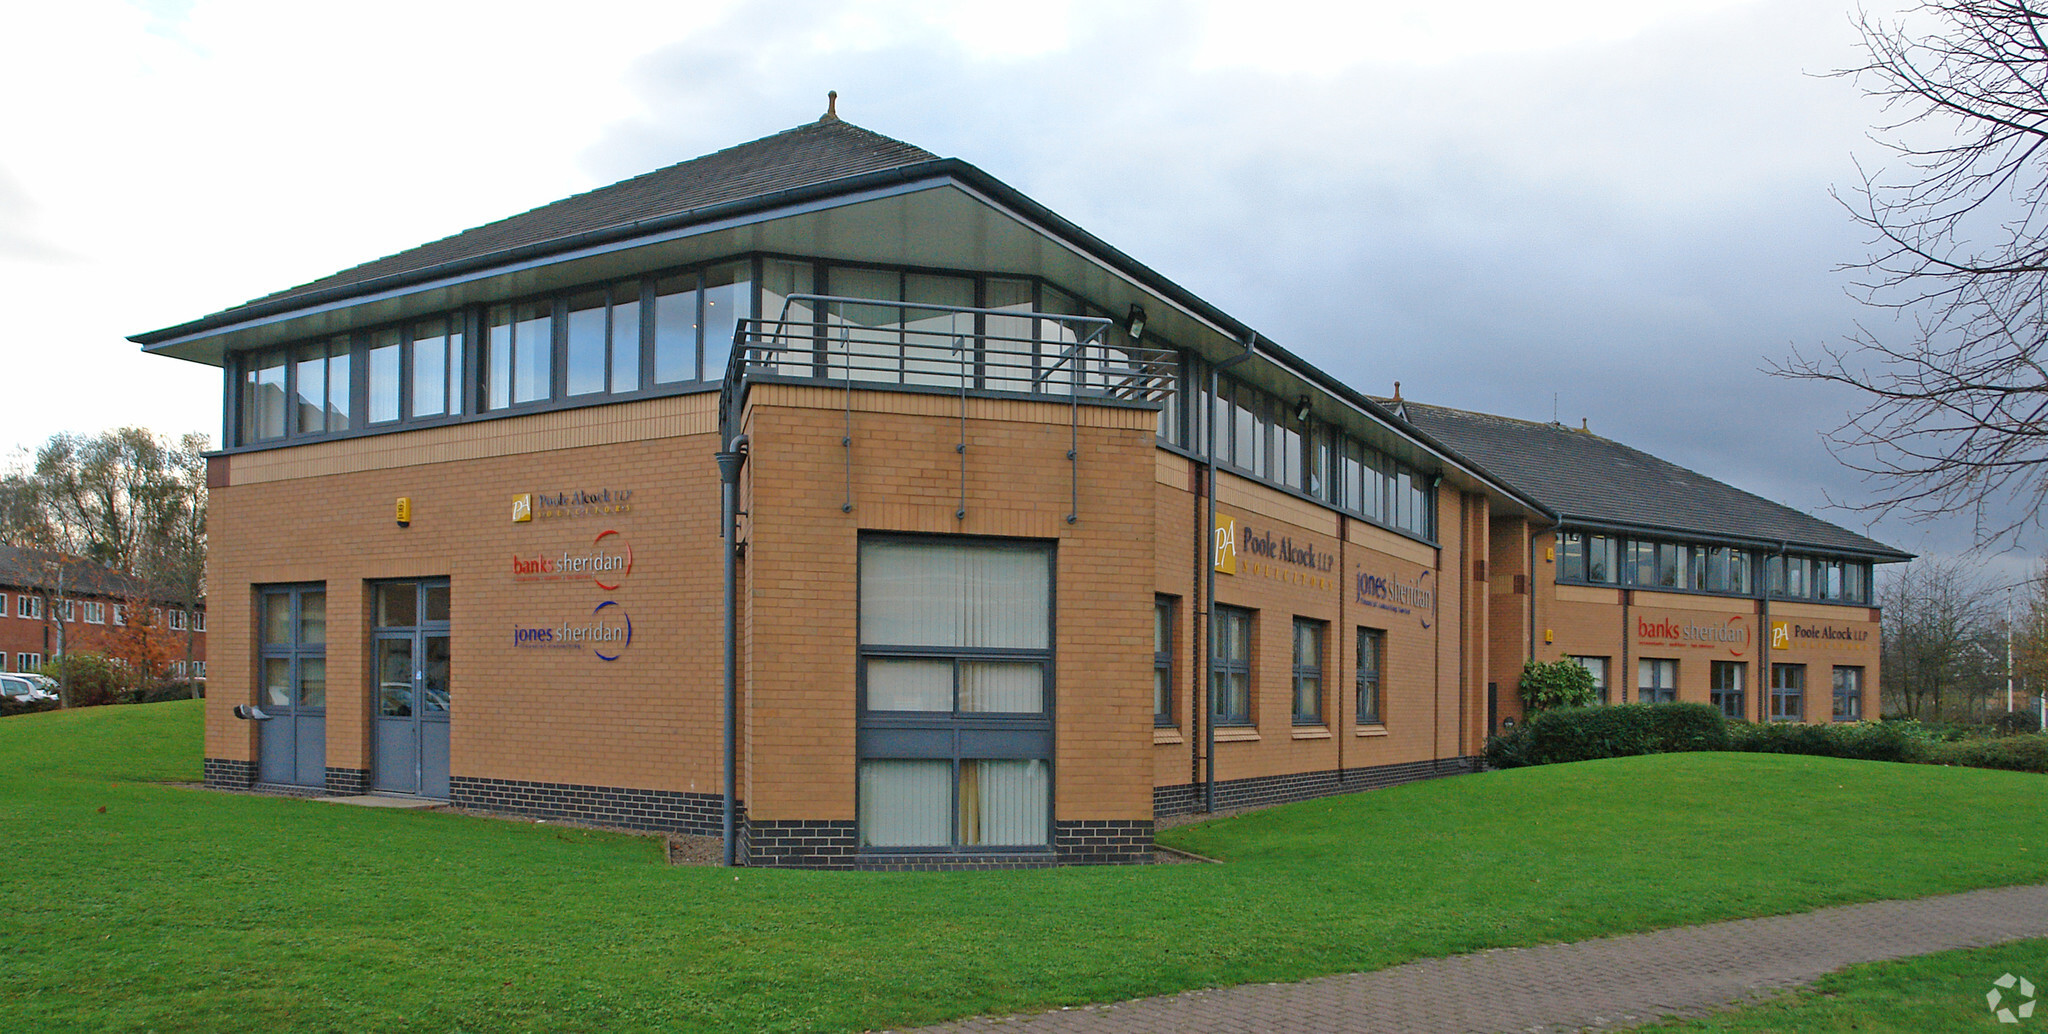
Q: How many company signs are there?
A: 7